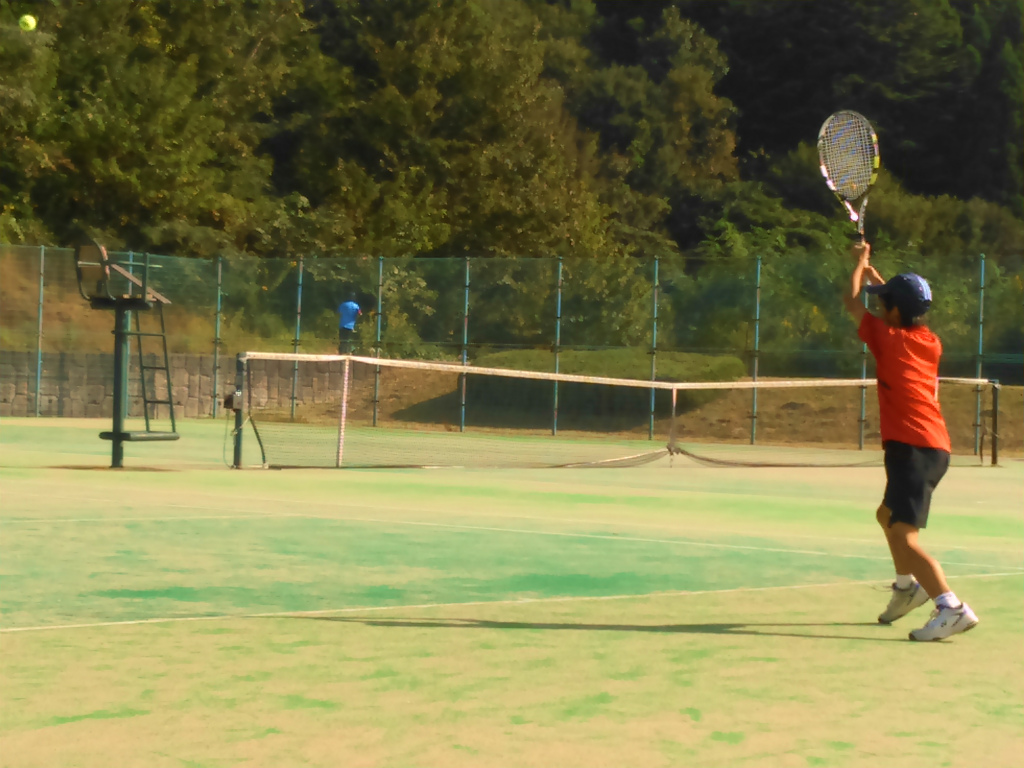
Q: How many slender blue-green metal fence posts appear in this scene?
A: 11